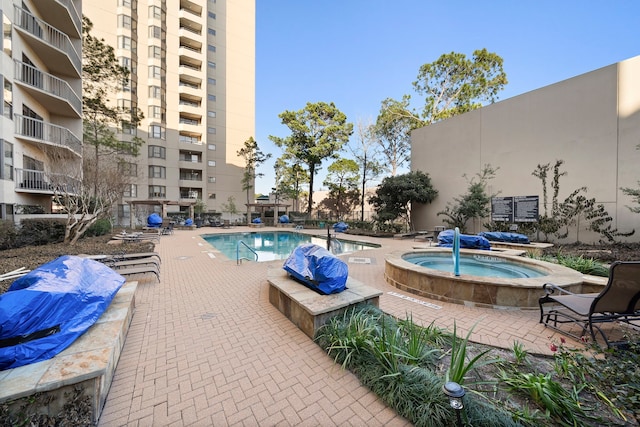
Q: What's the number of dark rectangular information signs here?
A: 2